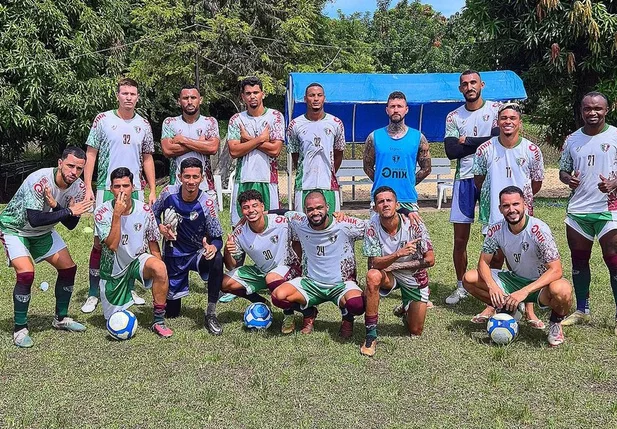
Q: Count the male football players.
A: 15